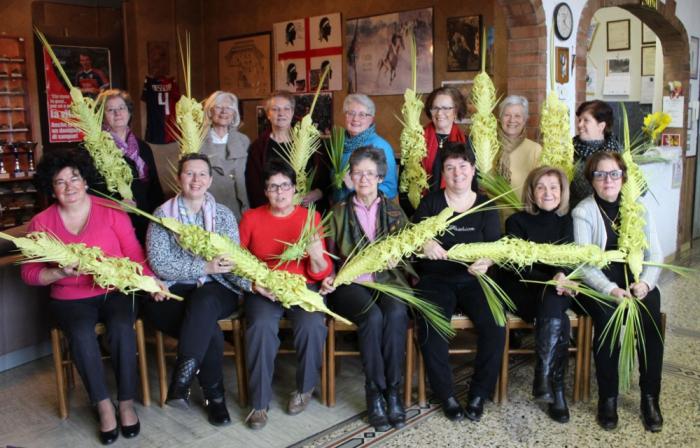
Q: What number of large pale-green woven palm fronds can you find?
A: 11